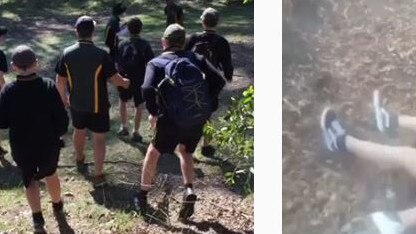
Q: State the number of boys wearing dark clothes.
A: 8